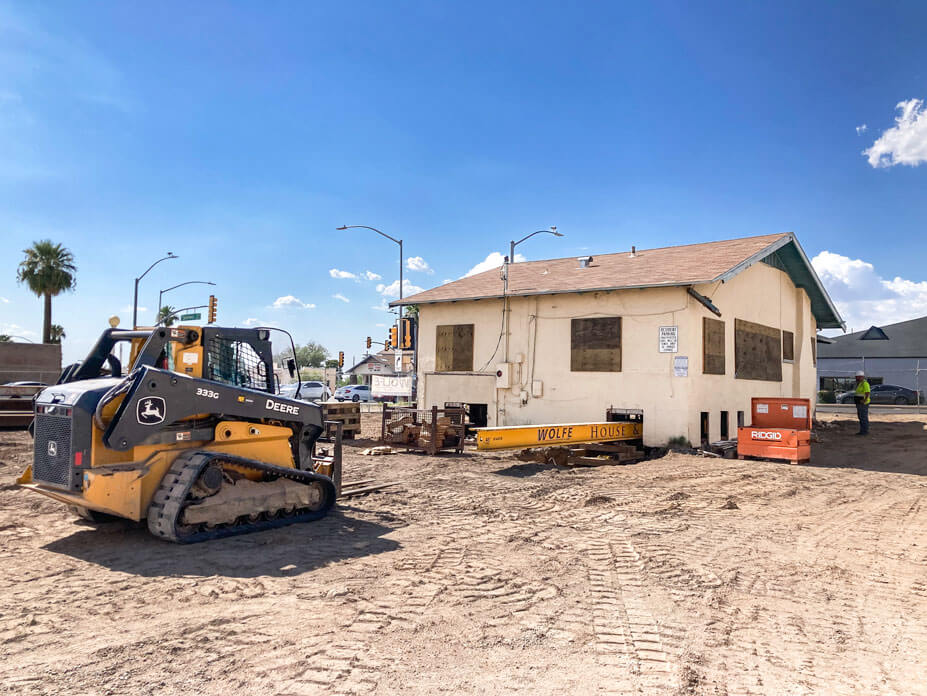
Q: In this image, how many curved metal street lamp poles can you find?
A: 4